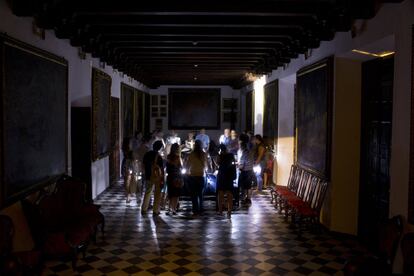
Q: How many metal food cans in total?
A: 0